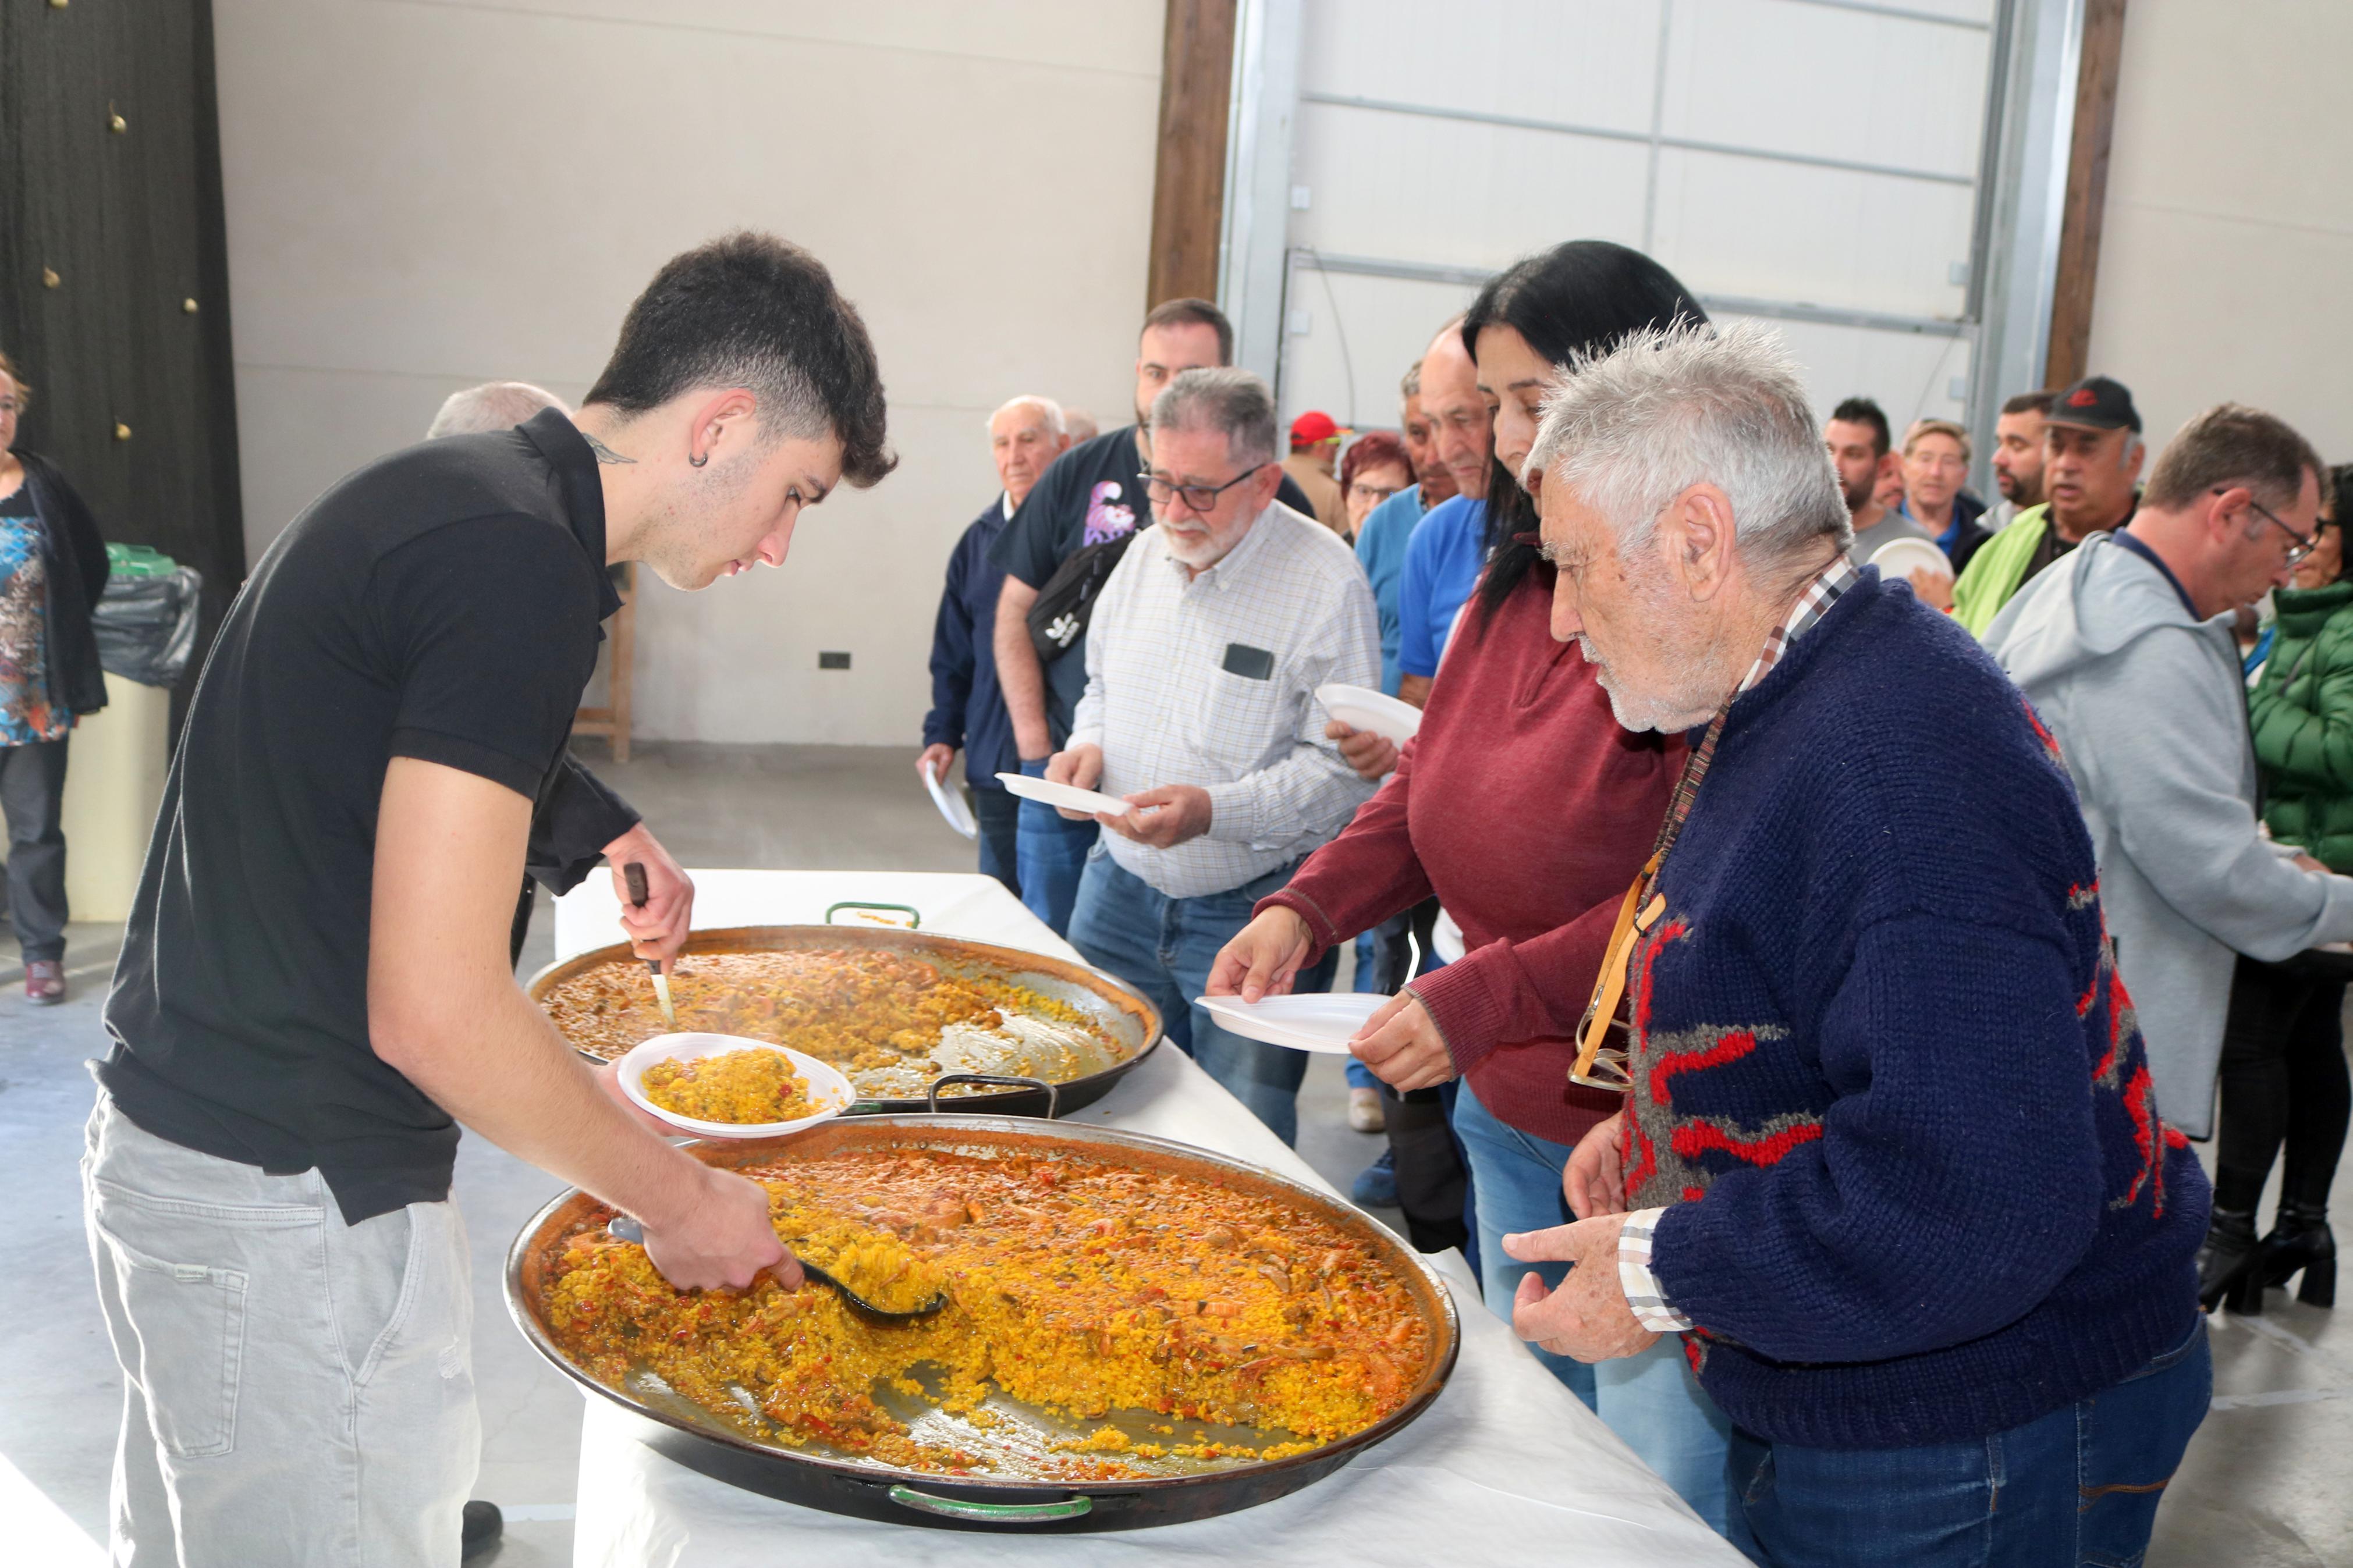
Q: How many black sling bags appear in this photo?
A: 1